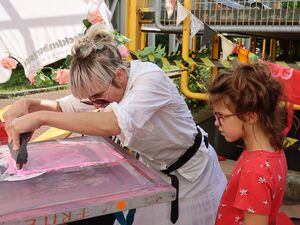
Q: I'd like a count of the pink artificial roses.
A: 5